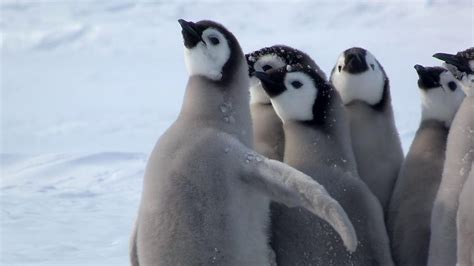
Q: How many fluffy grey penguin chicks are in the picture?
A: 6